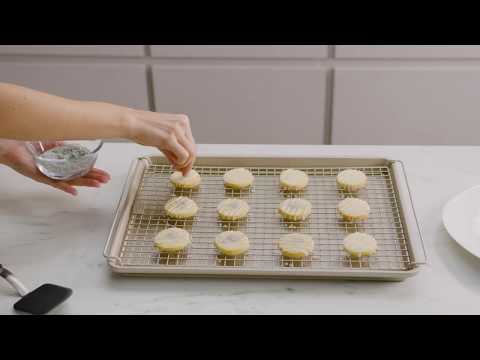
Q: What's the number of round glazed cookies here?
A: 12